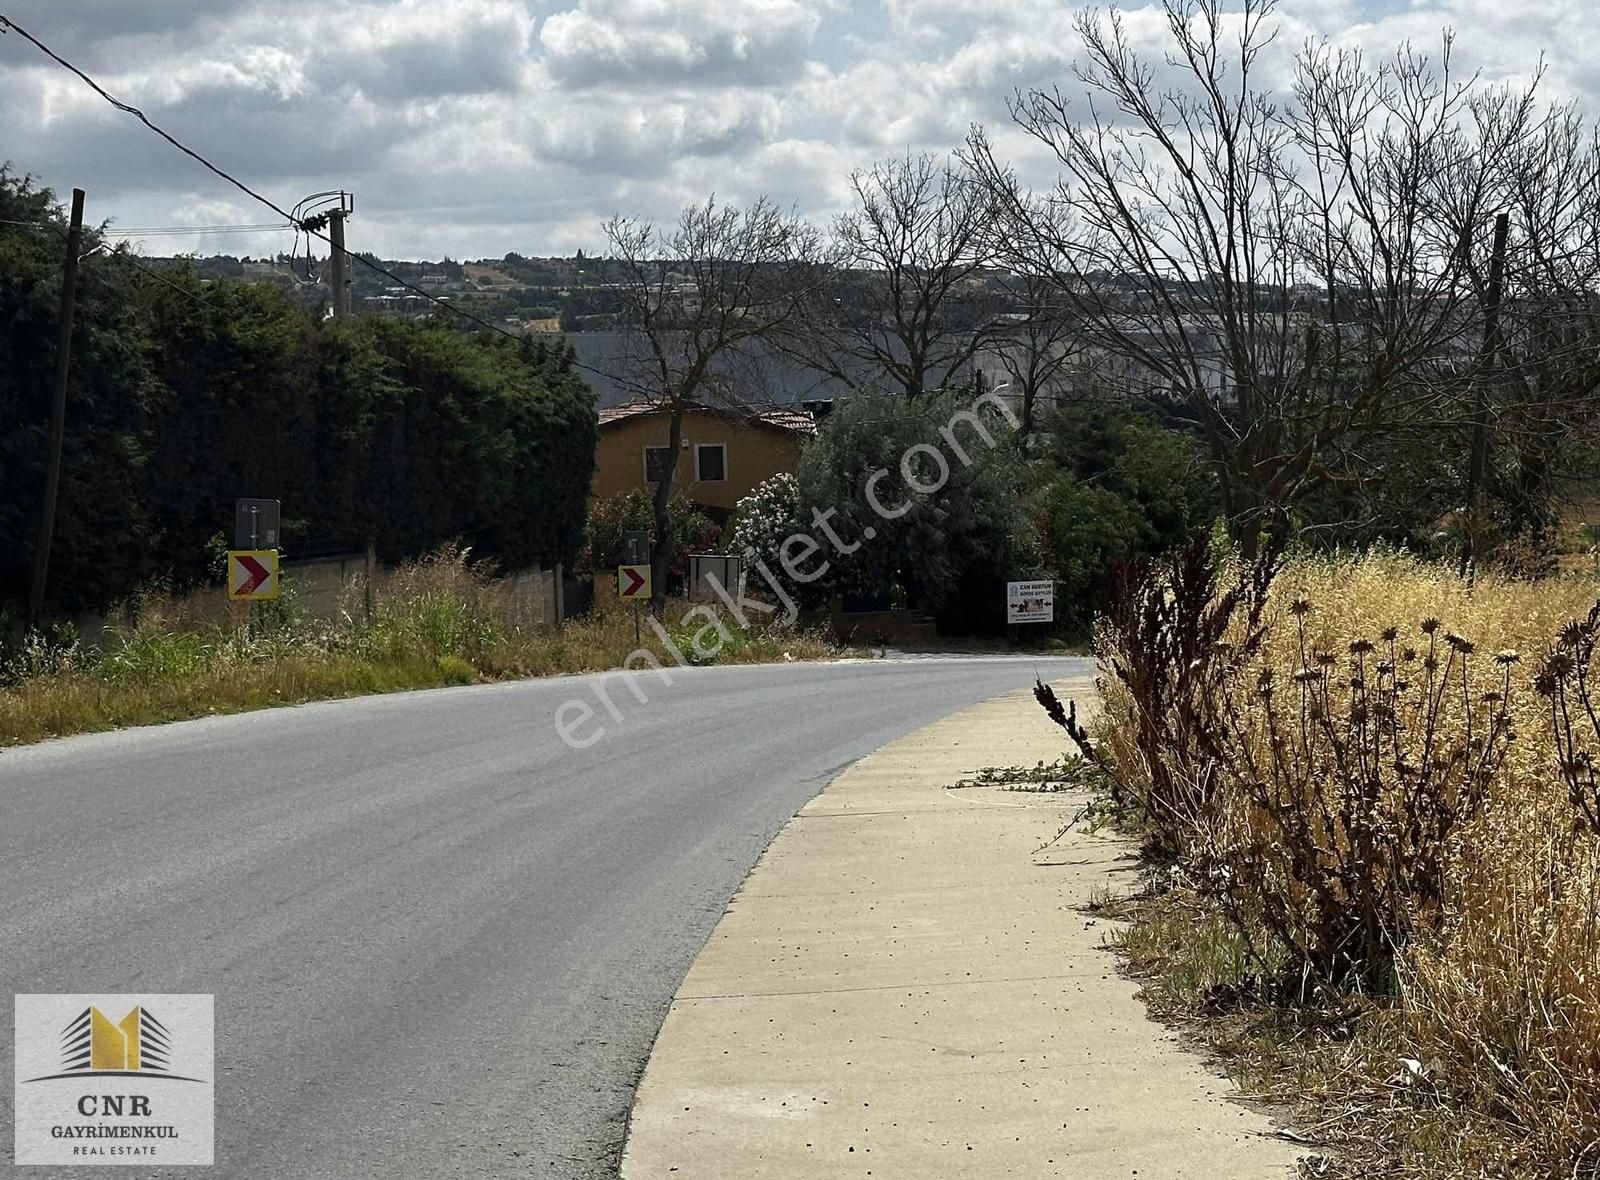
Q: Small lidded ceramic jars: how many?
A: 0